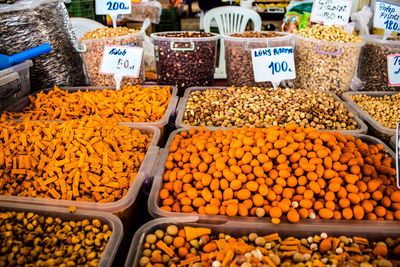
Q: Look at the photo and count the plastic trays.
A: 7